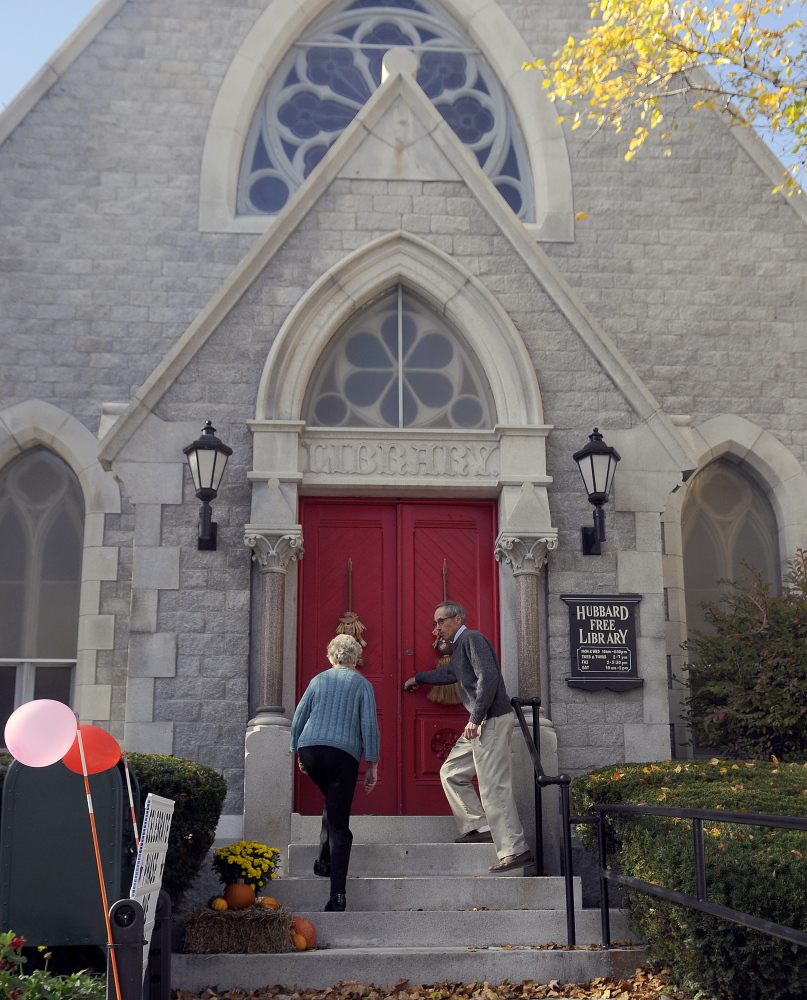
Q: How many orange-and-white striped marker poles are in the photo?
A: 2